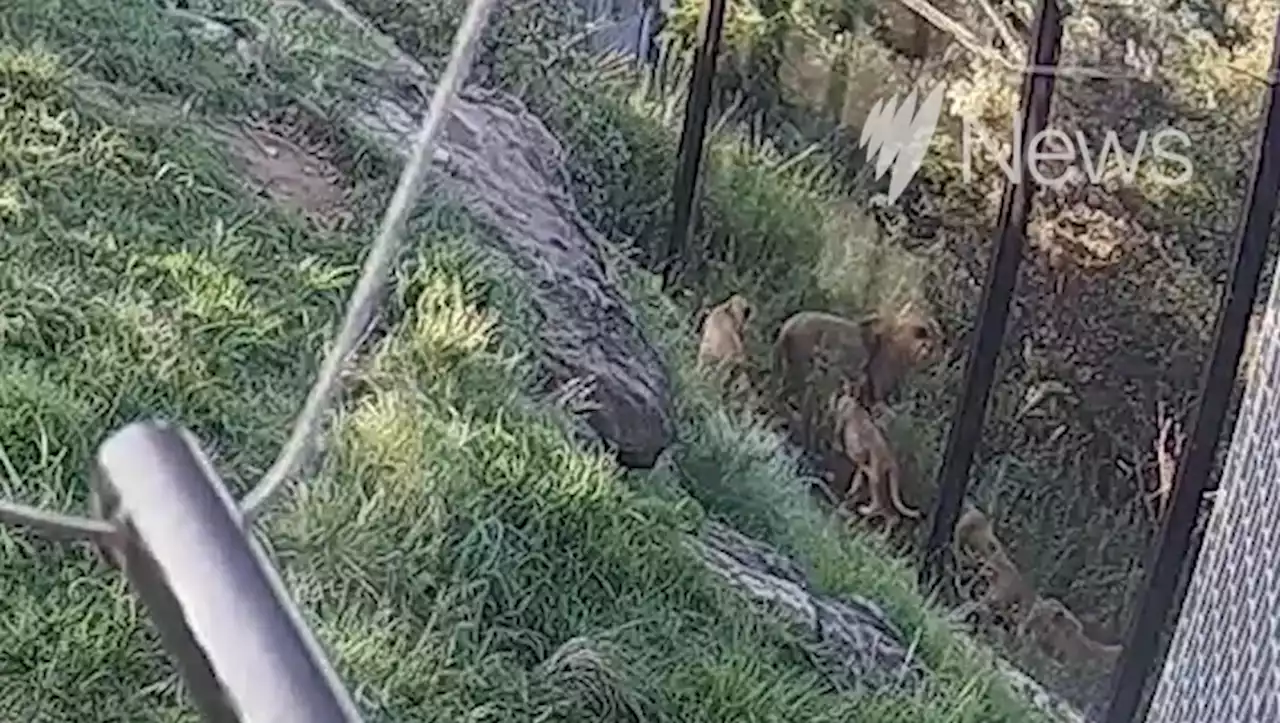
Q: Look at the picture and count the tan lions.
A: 5